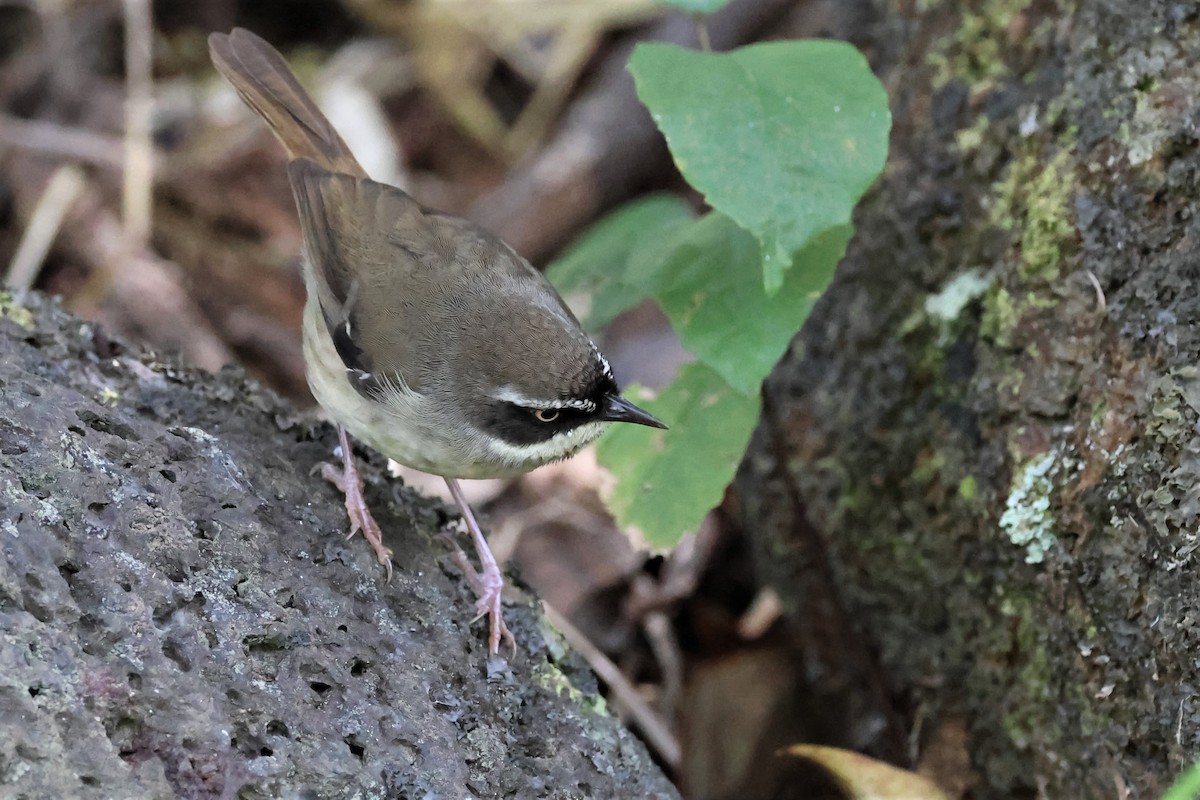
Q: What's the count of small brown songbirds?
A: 1